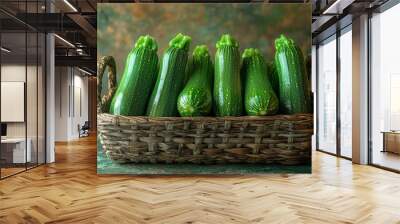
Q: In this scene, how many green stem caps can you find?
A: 6